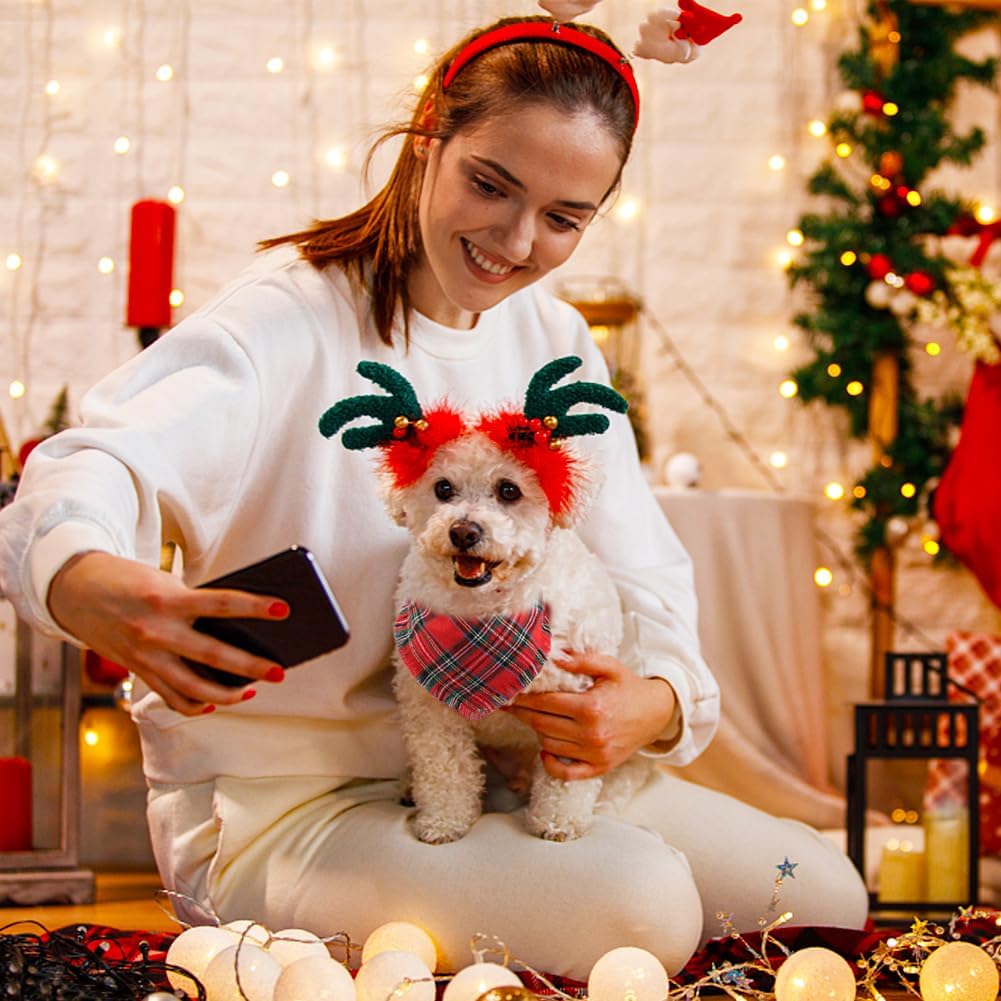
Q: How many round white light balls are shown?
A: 11